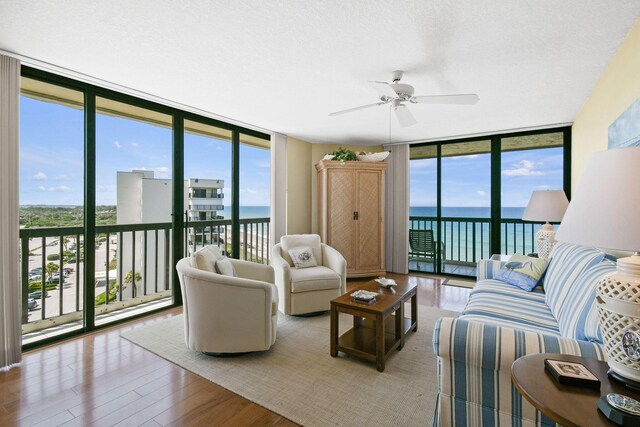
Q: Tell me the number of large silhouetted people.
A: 0